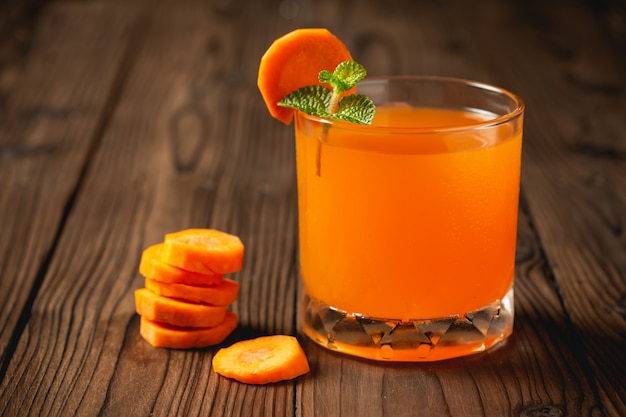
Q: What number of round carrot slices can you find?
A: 7